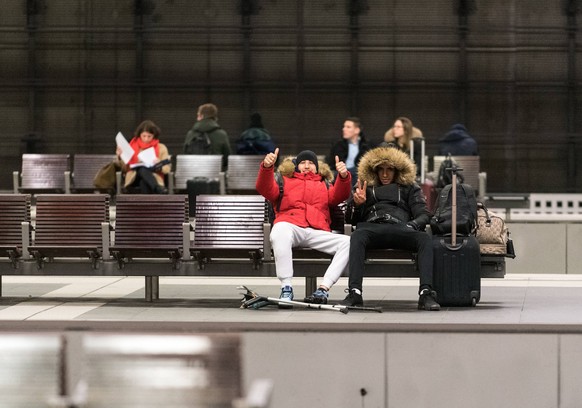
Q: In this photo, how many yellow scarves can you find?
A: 0